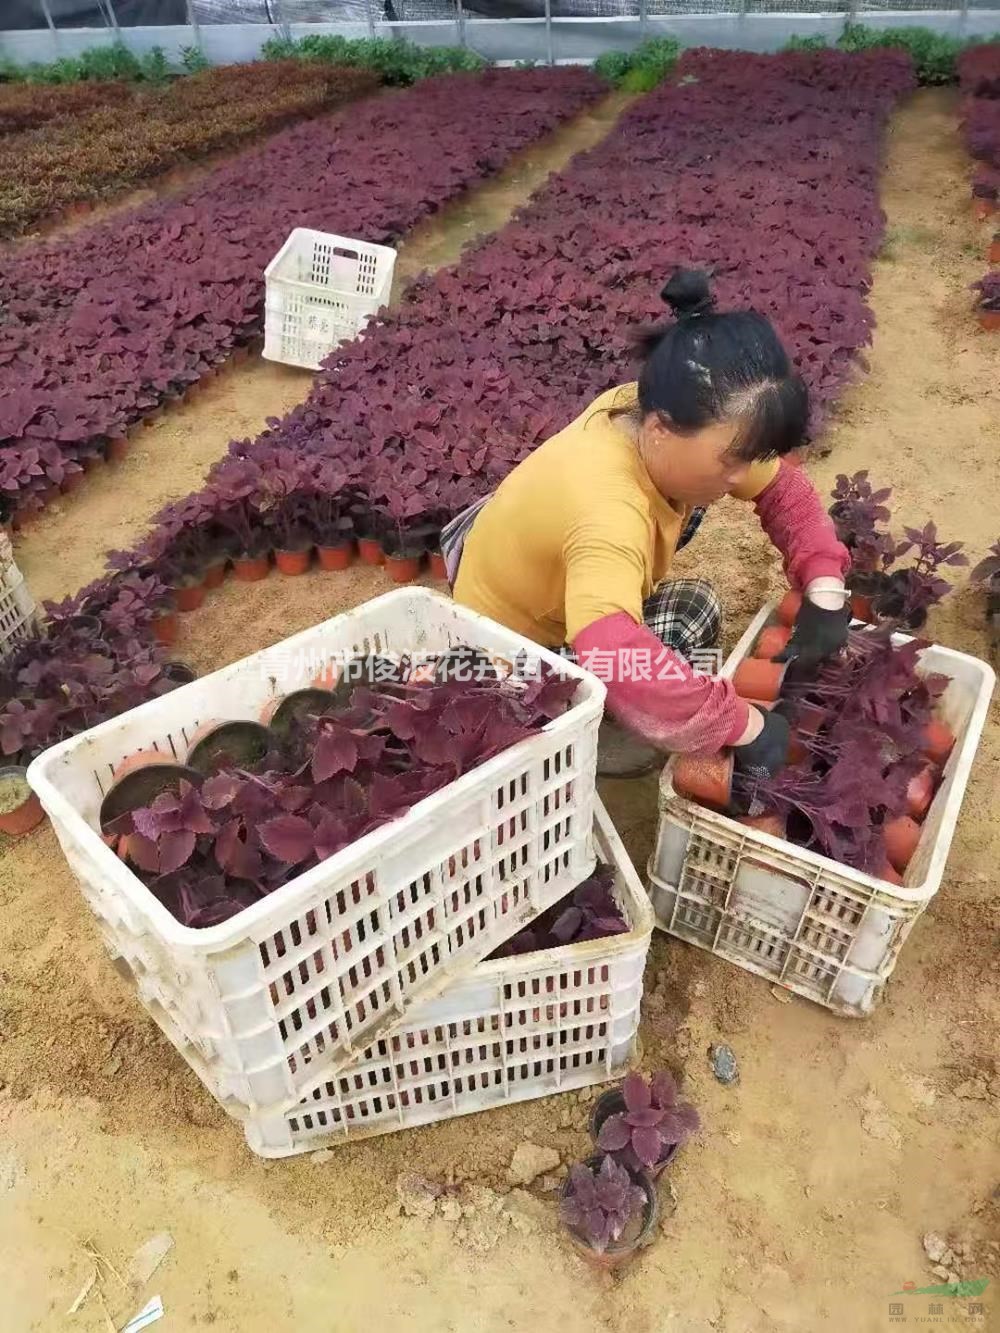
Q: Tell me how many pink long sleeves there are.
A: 2